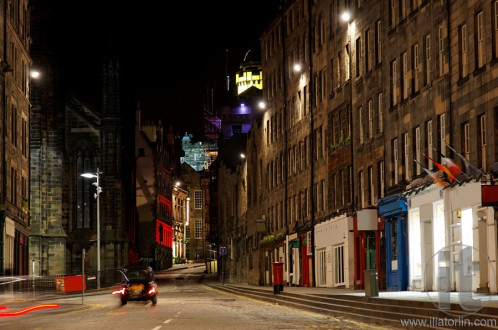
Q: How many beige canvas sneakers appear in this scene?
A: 0